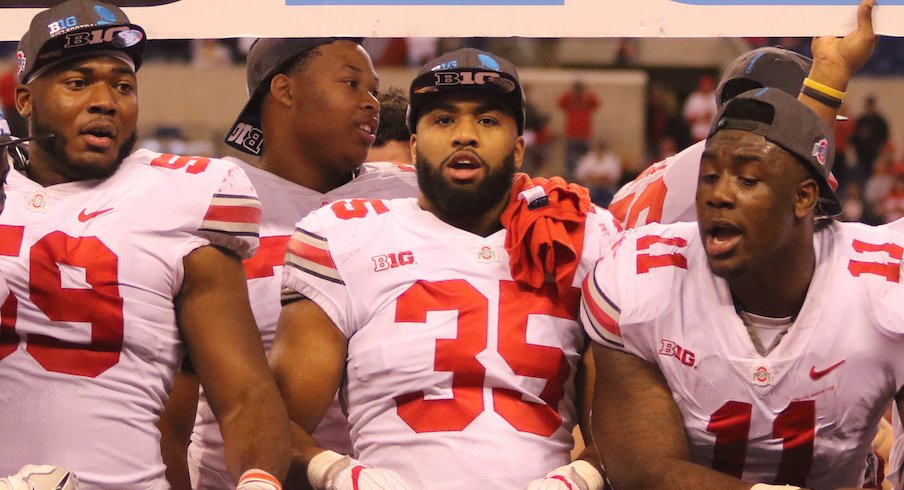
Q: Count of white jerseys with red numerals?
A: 5